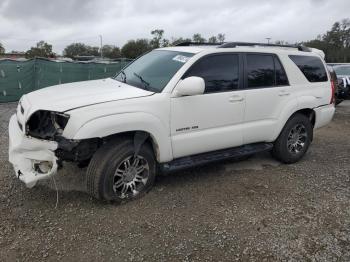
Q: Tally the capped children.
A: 0